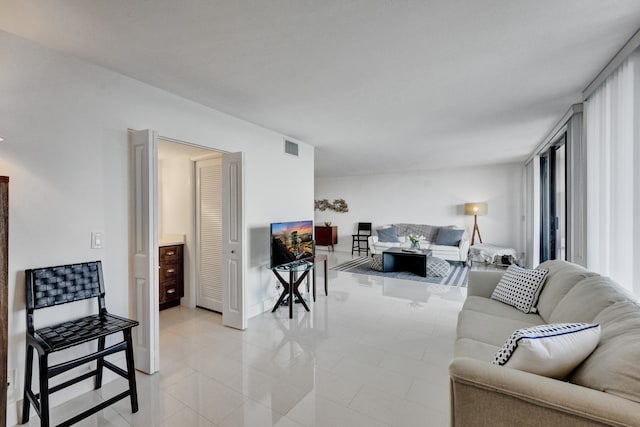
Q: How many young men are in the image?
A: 0